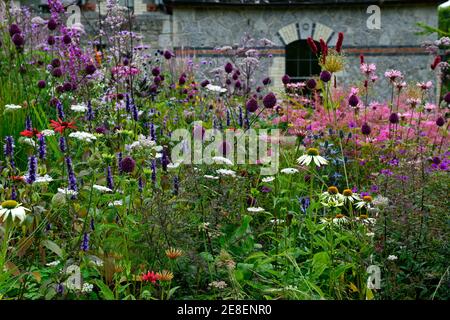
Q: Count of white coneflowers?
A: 7